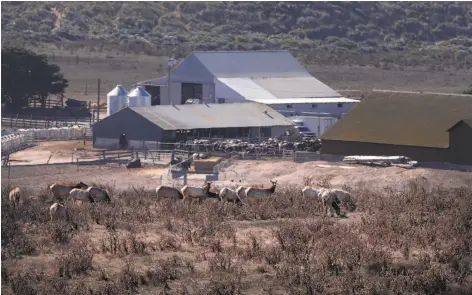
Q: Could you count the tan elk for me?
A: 13